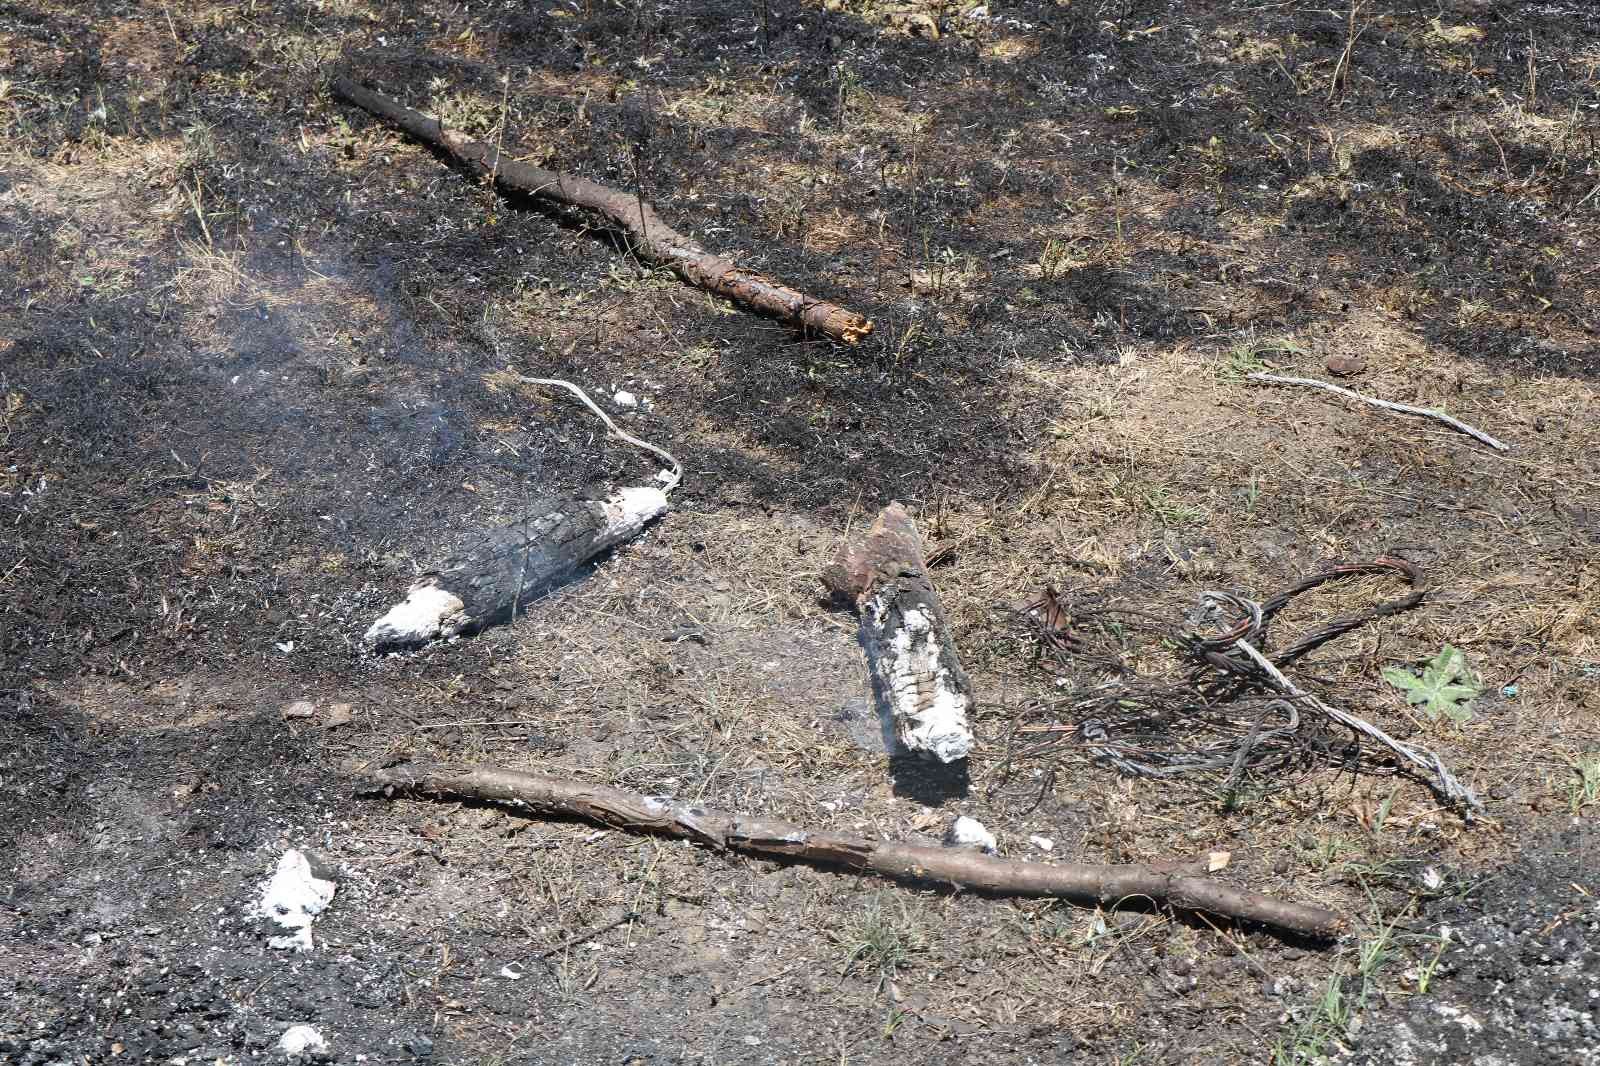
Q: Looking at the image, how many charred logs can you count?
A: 2